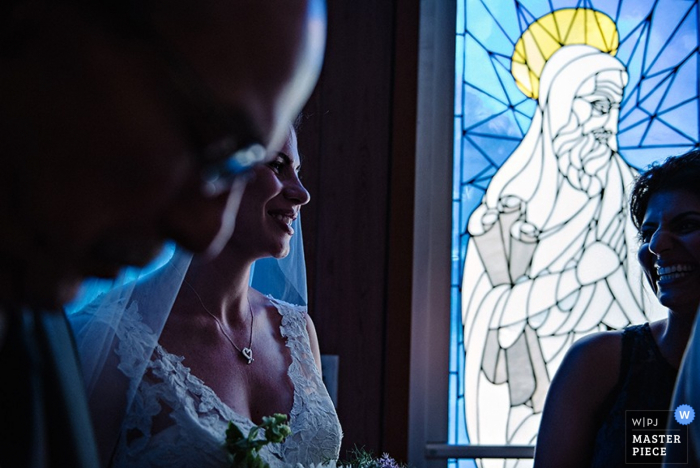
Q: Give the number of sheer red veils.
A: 0